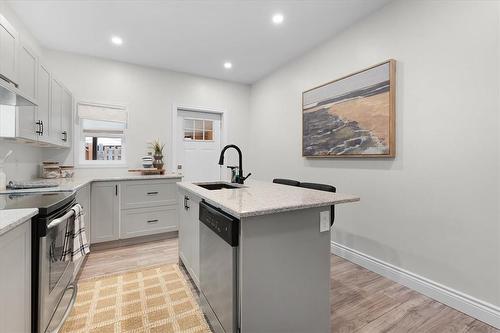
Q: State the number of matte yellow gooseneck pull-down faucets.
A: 0